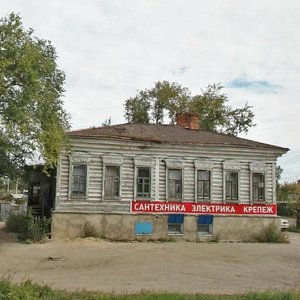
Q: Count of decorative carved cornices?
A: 7